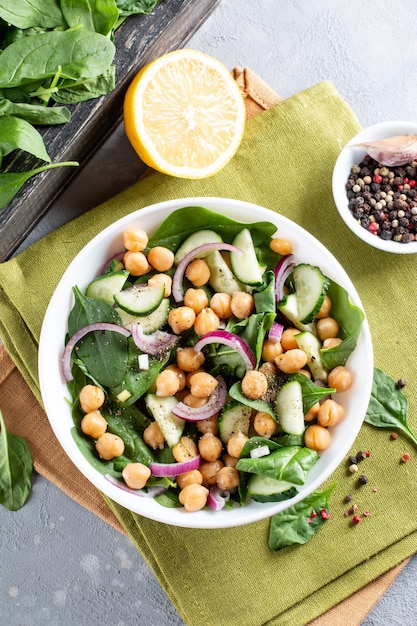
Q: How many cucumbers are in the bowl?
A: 13